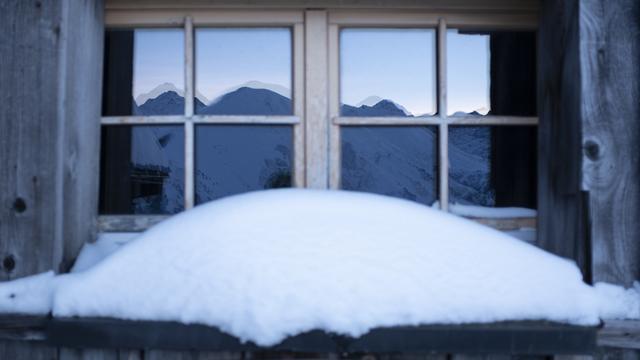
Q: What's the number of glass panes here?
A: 8